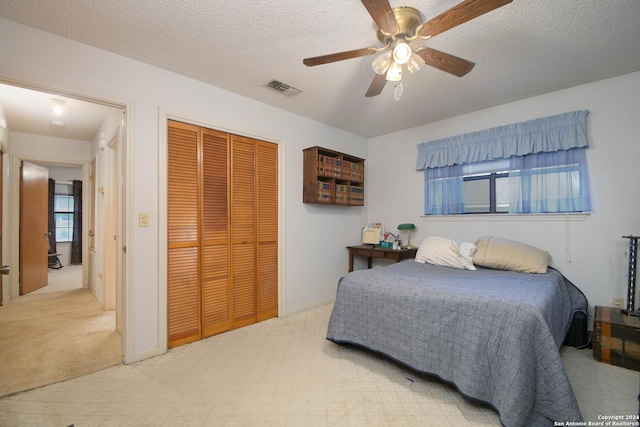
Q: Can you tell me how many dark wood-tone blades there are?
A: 5